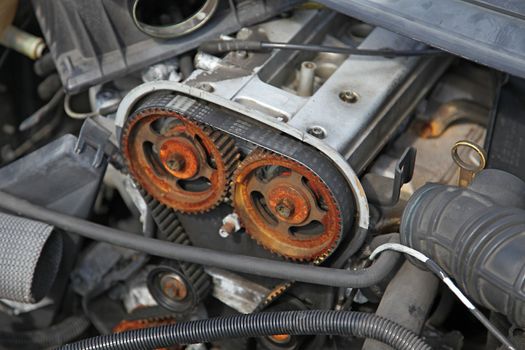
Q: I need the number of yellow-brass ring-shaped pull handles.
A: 1